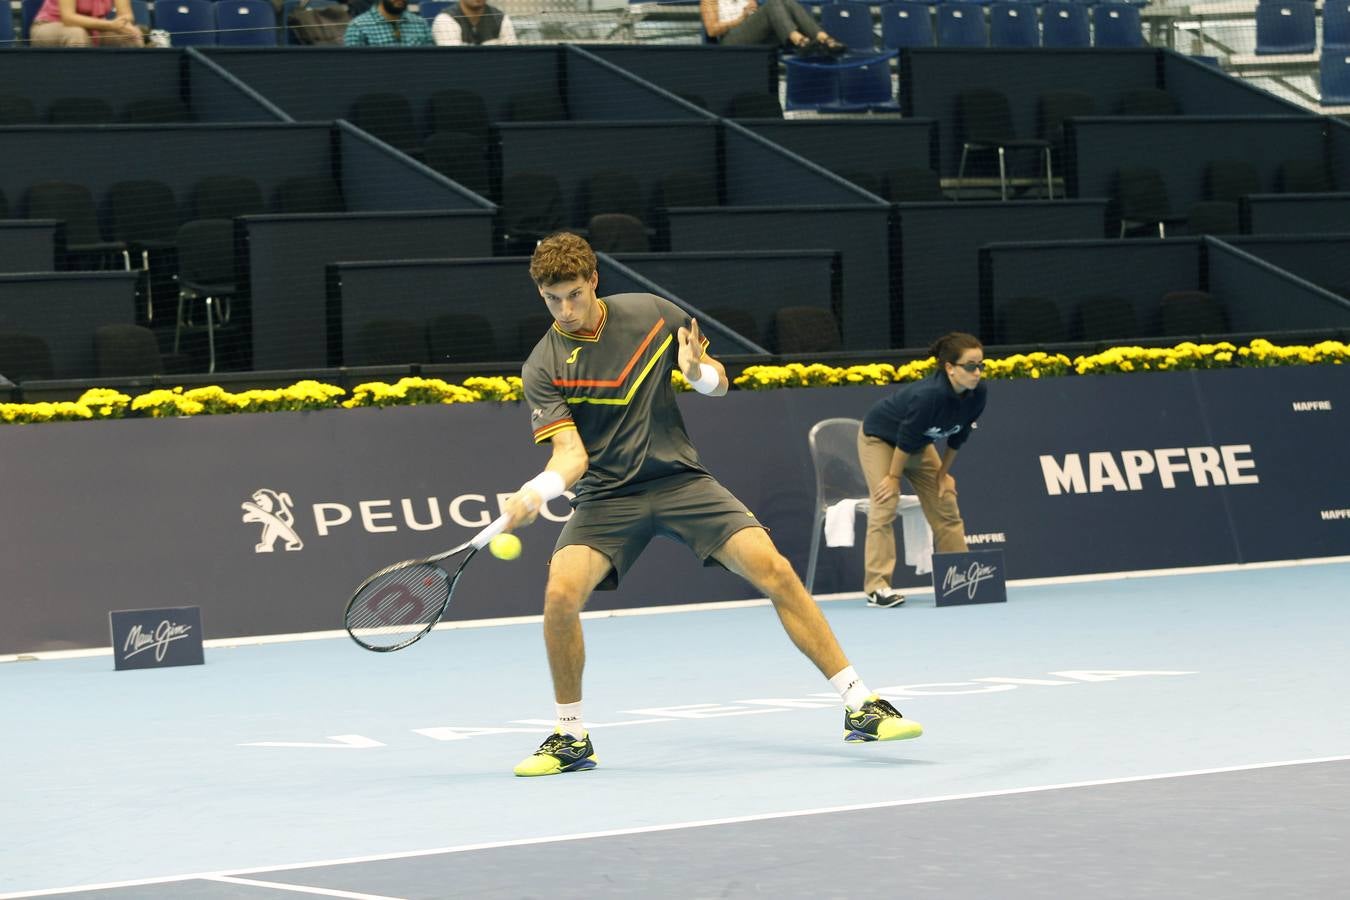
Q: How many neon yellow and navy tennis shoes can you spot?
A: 2